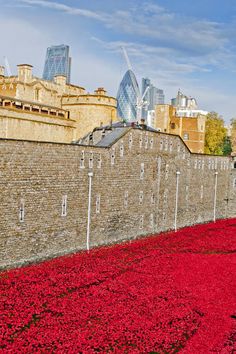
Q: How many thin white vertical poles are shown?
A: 3